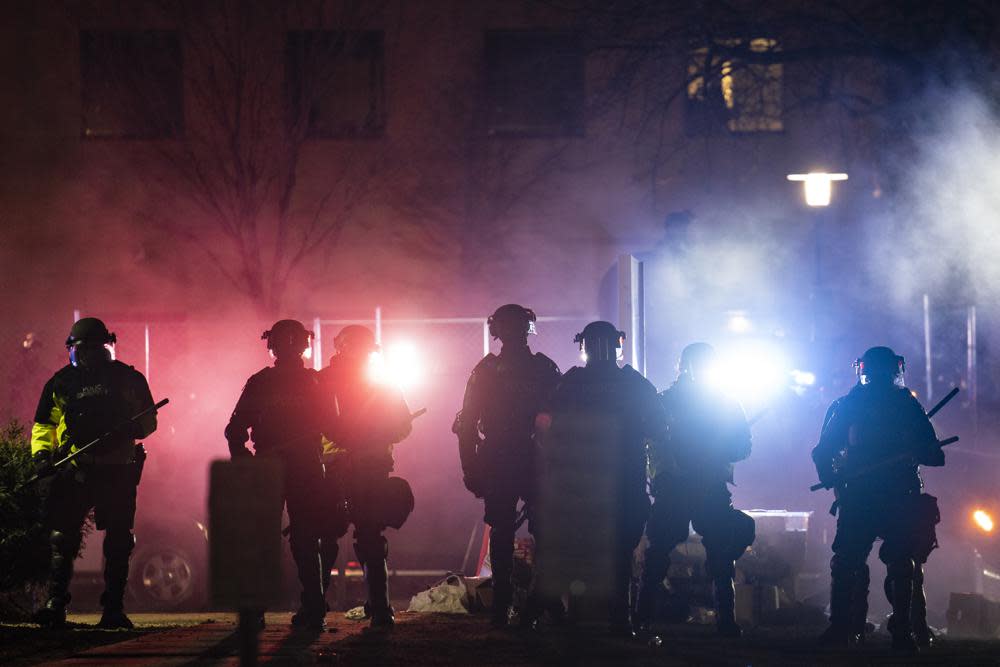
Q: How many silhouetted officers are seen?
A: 7